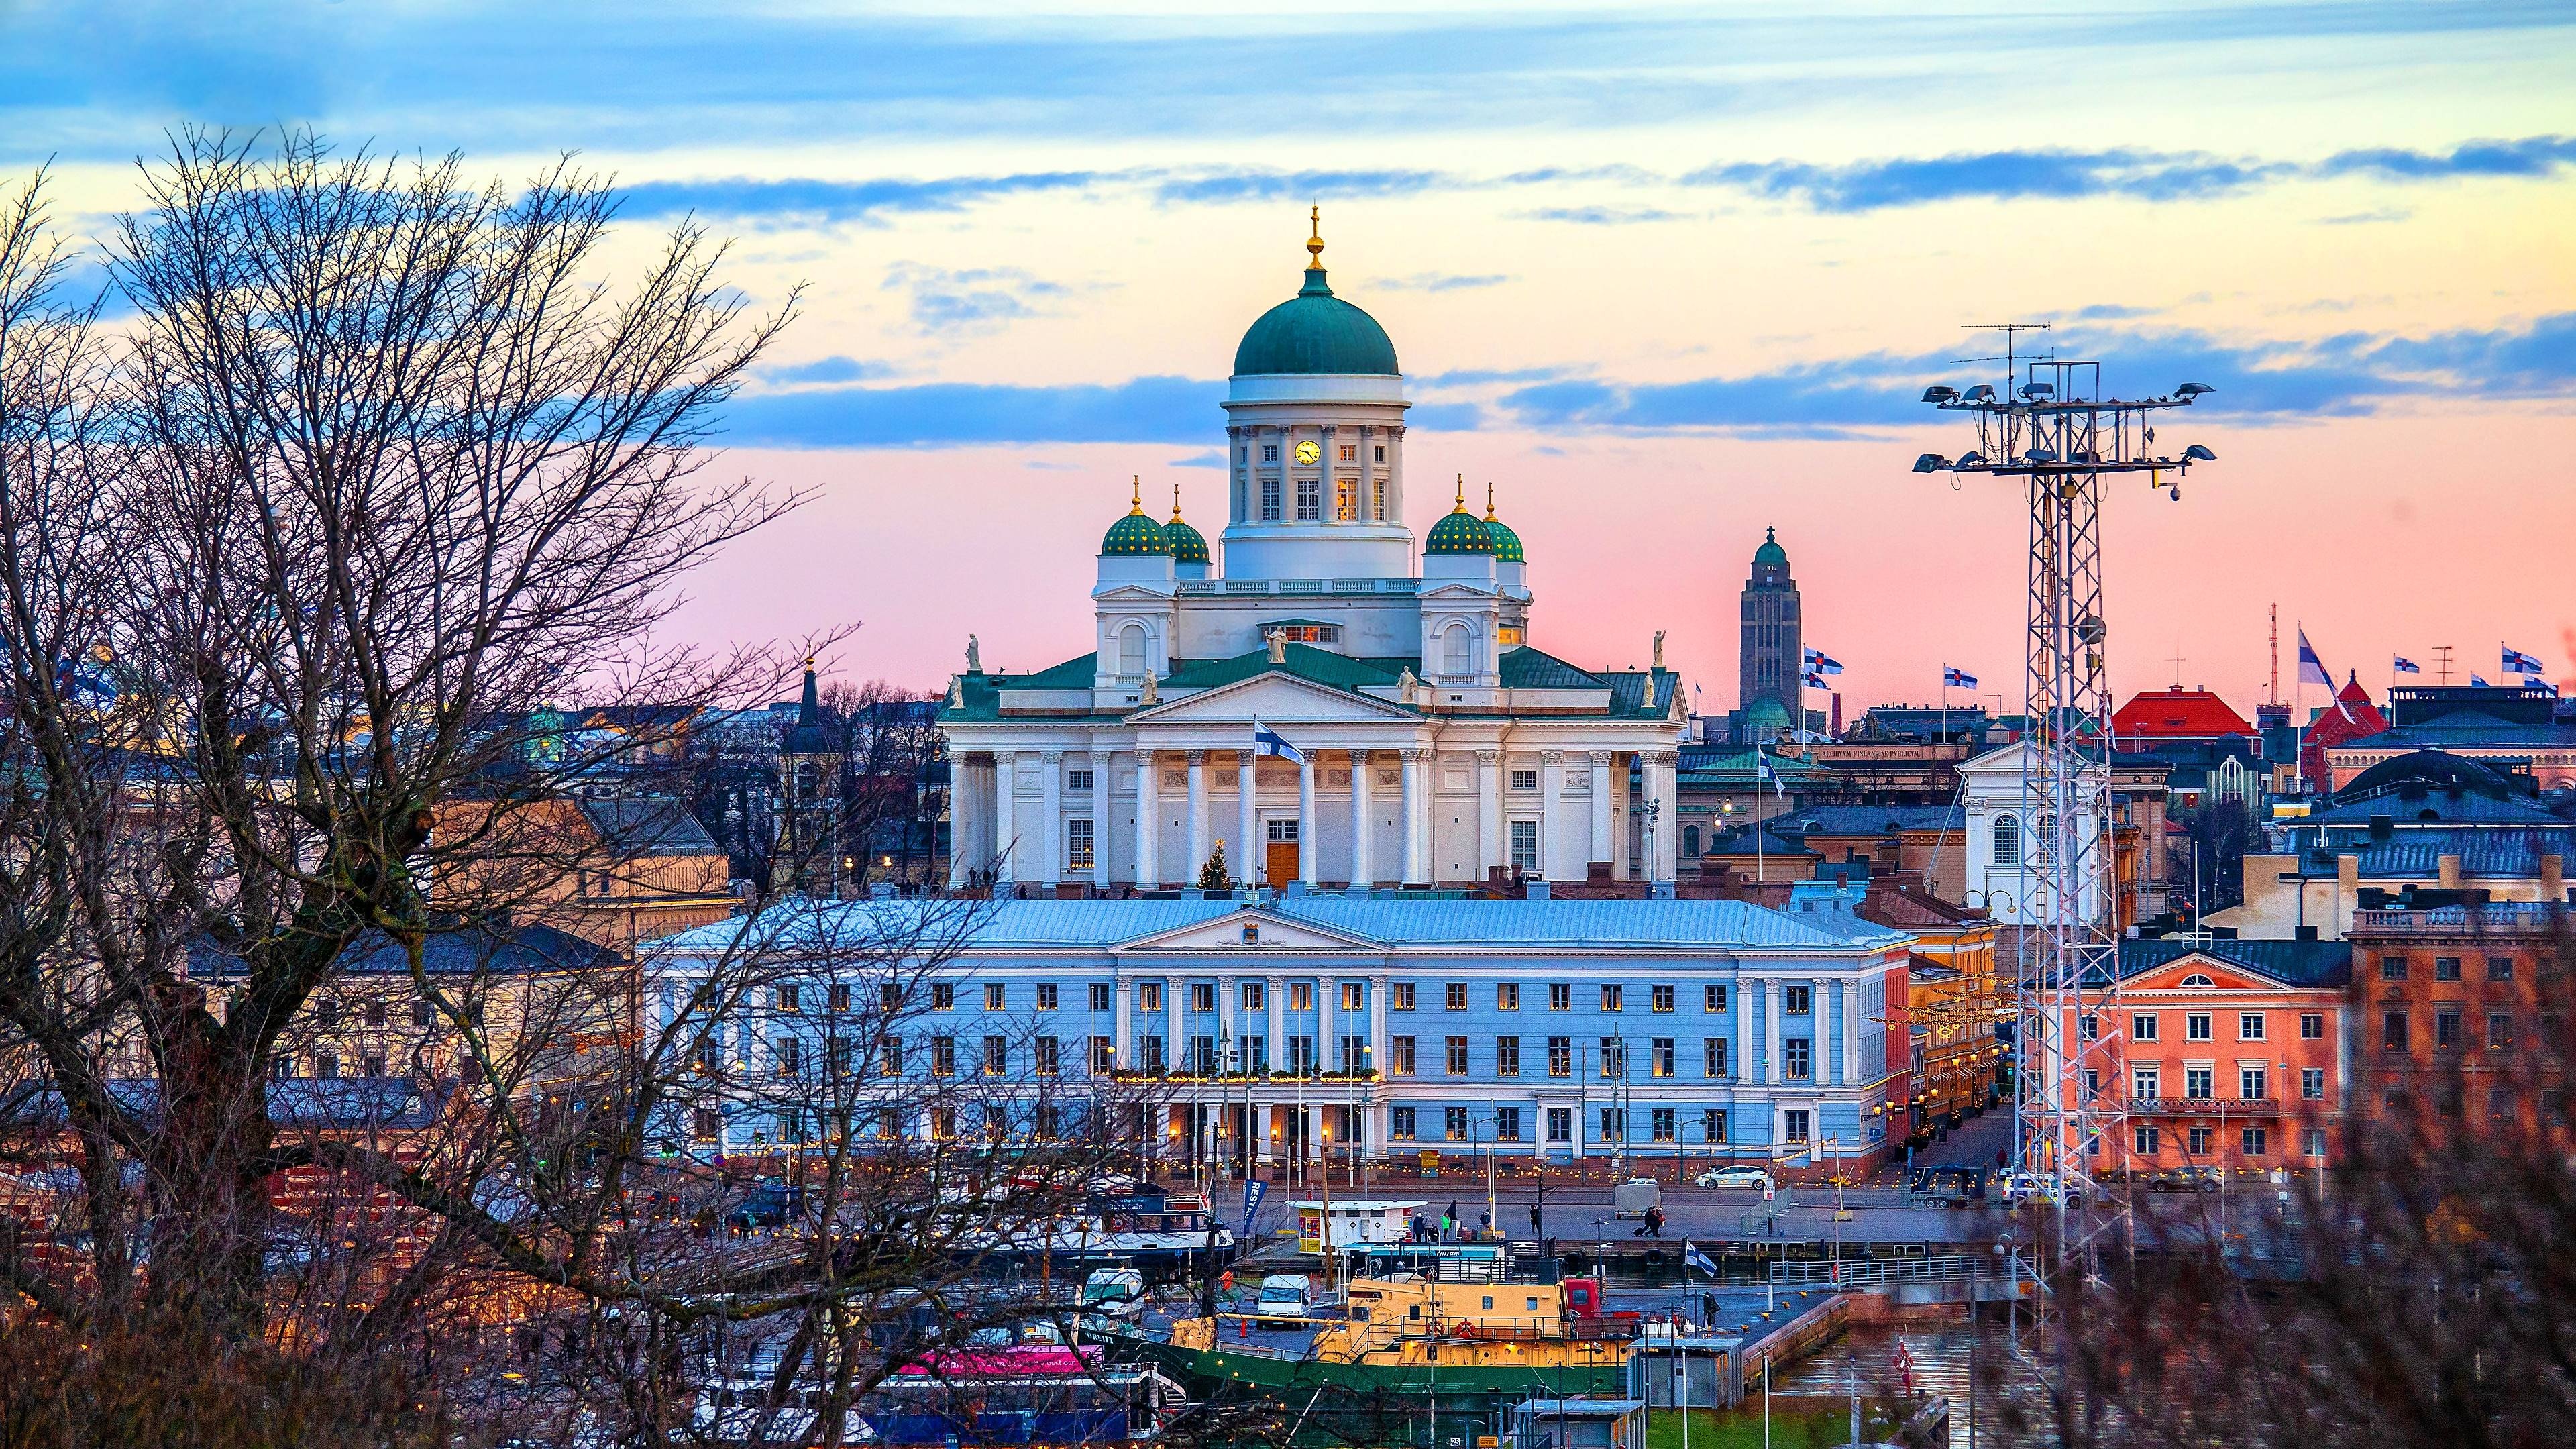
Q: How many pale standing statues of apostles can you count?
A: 7